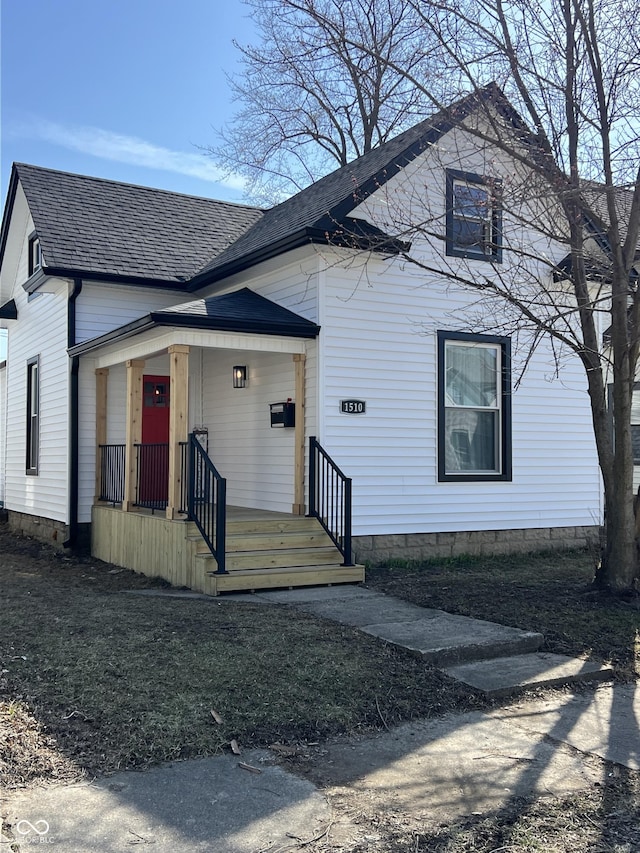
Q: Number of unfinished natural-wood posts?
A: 4